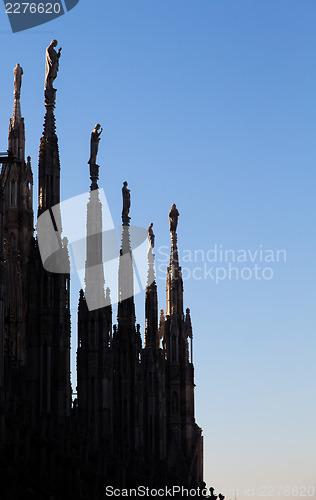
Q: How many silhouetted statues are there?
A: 6